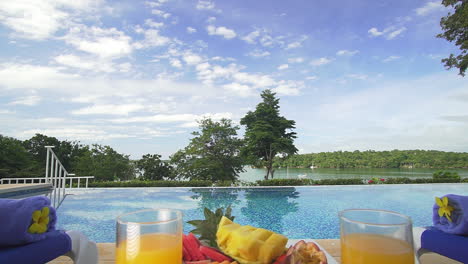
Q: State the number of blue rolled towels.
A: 2